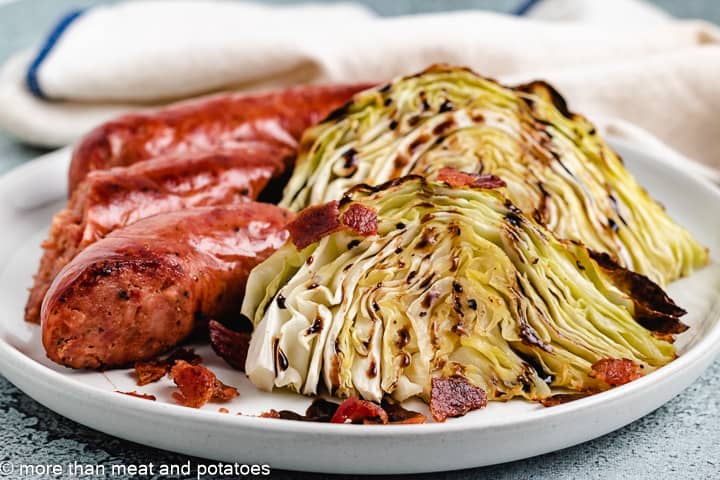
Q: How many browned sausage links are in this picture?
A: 3